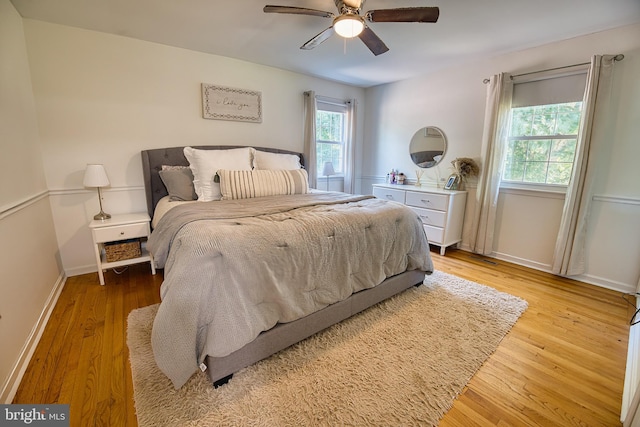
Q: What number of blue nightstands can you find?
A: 0